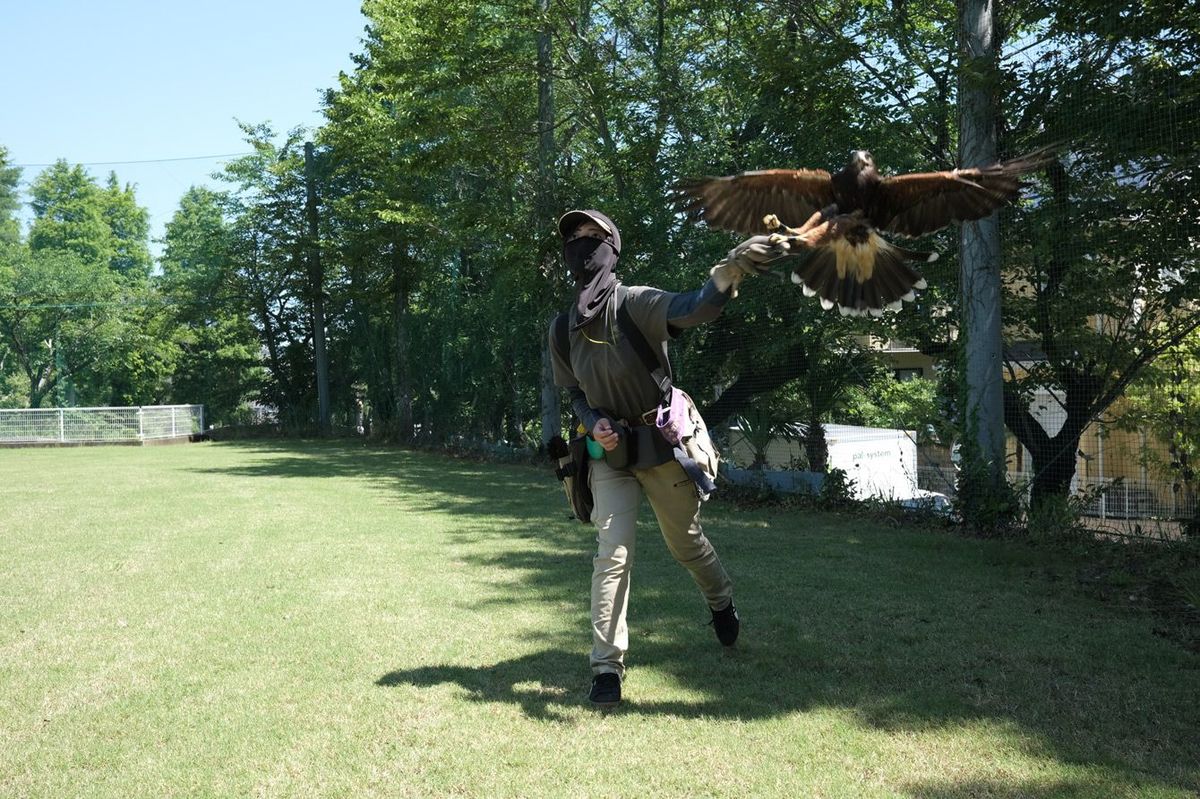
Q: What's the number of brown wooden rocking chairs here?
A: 0